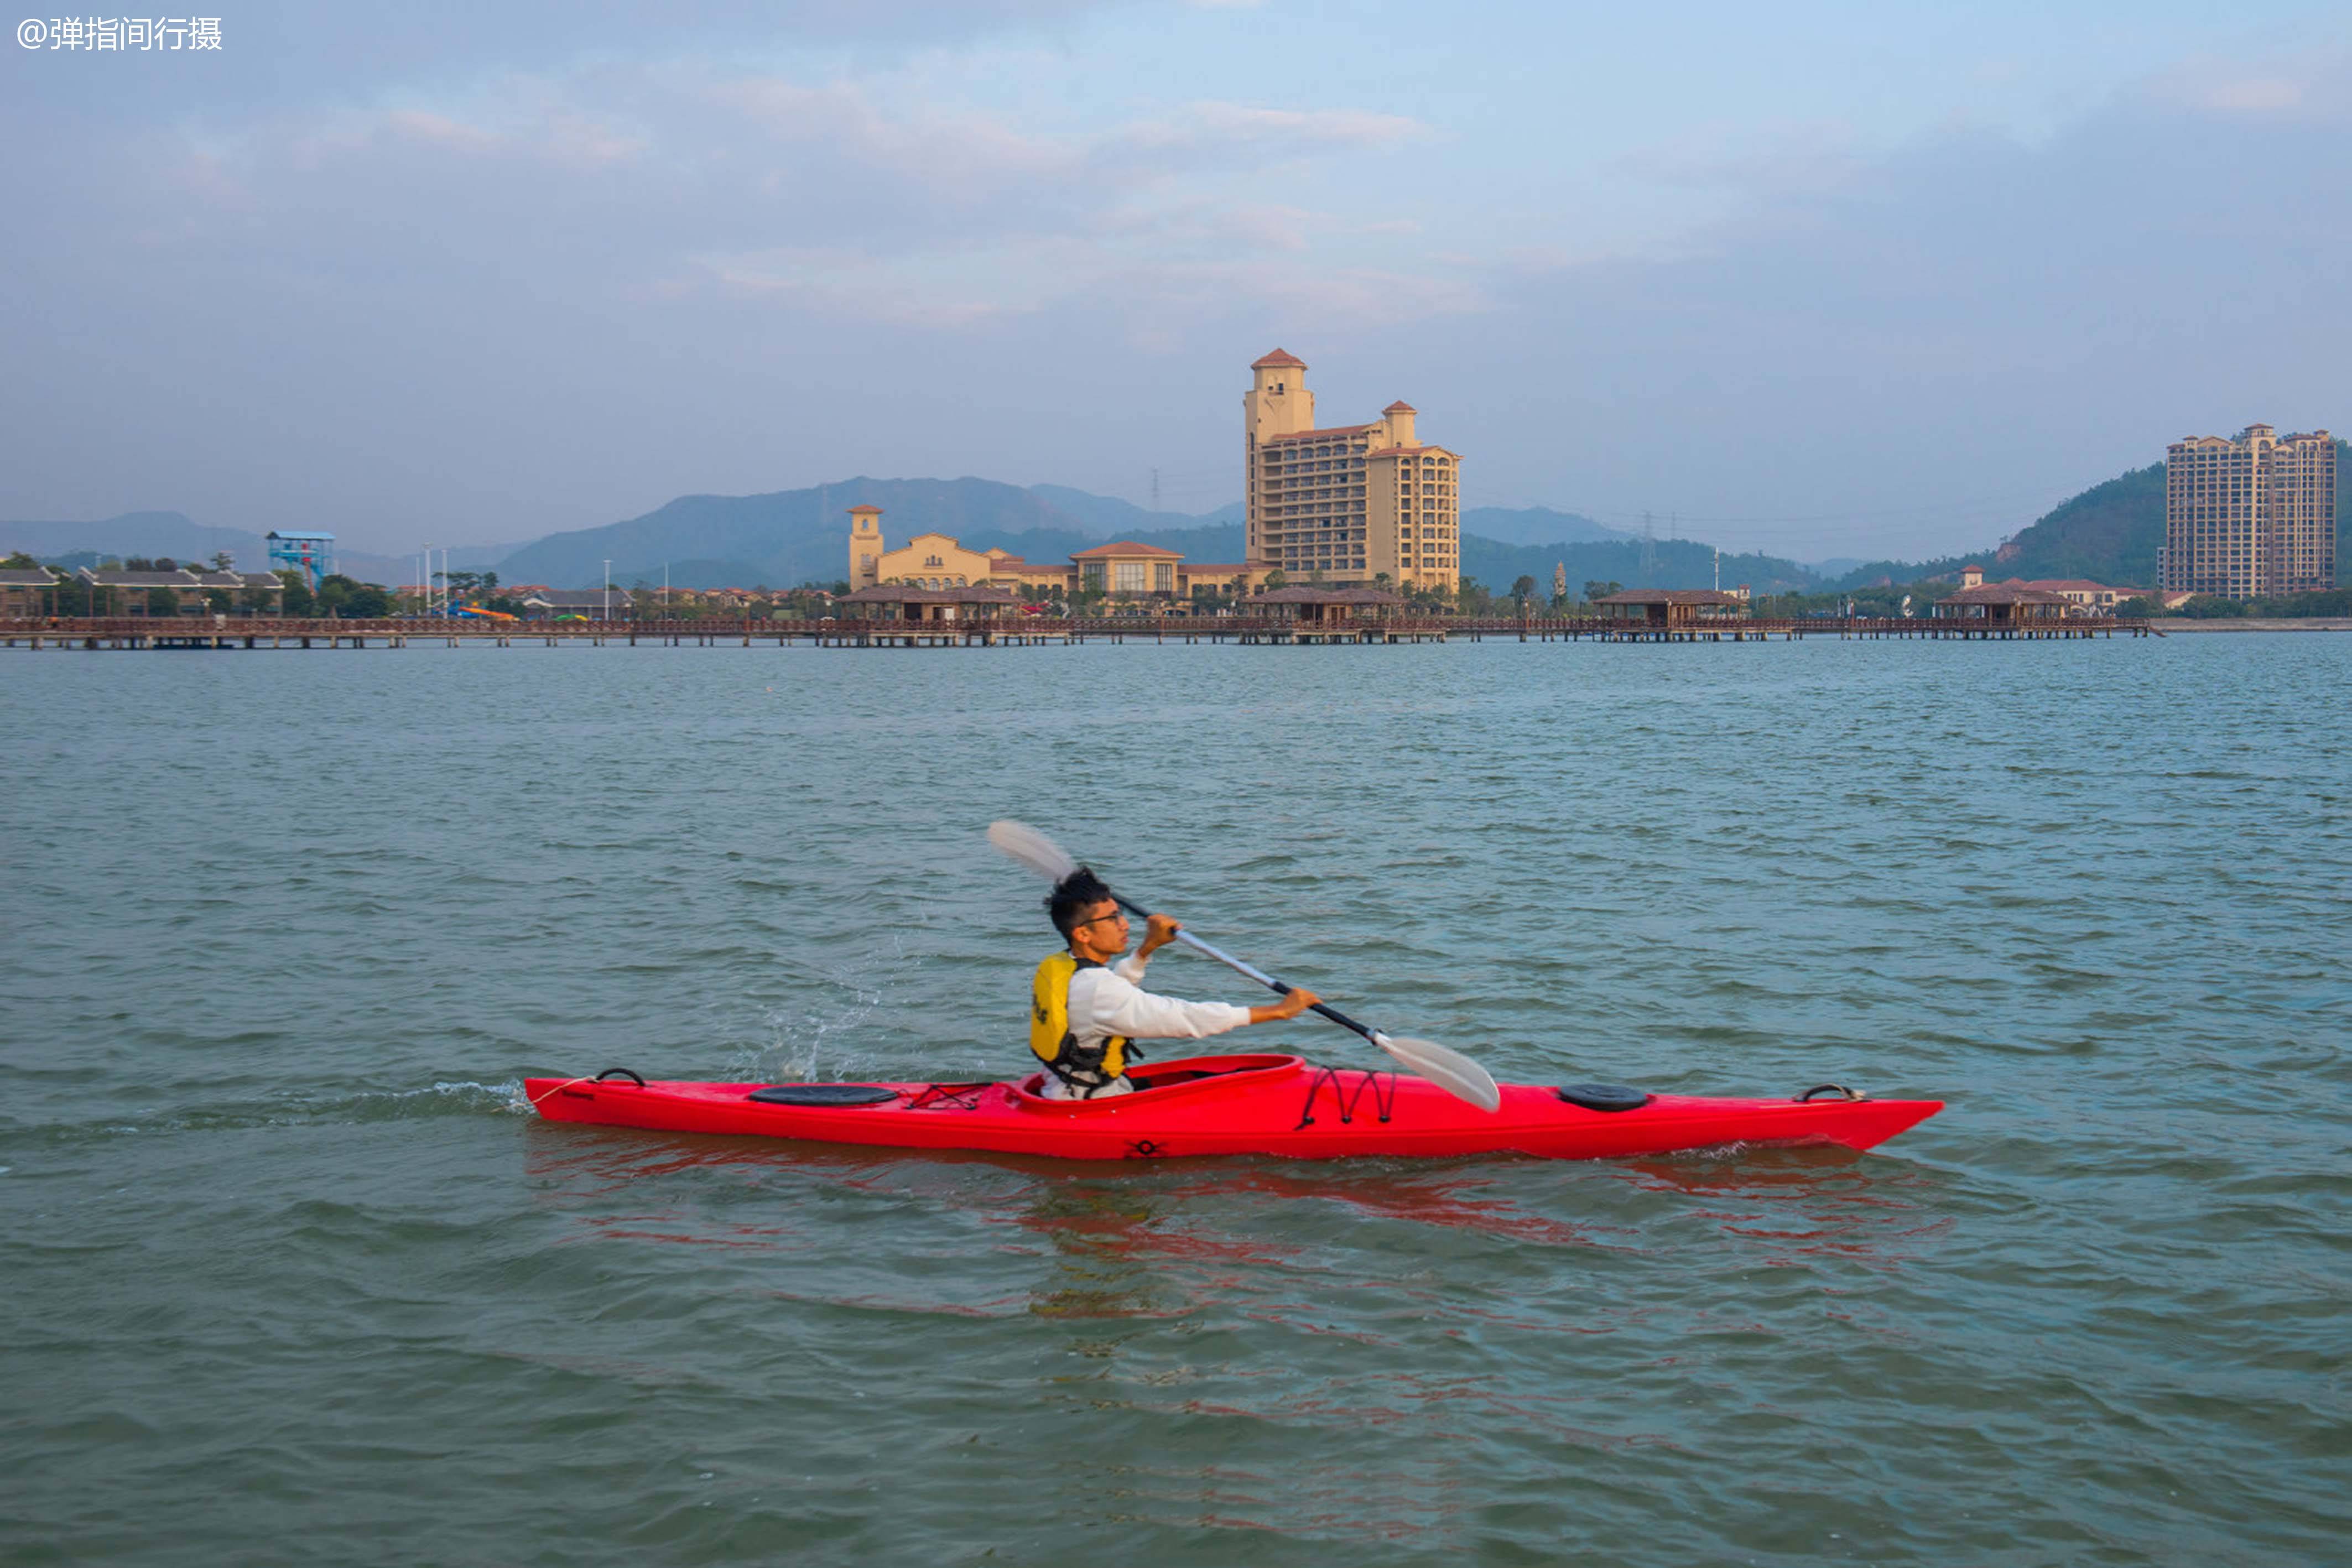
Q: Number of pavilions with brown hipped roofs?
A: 4